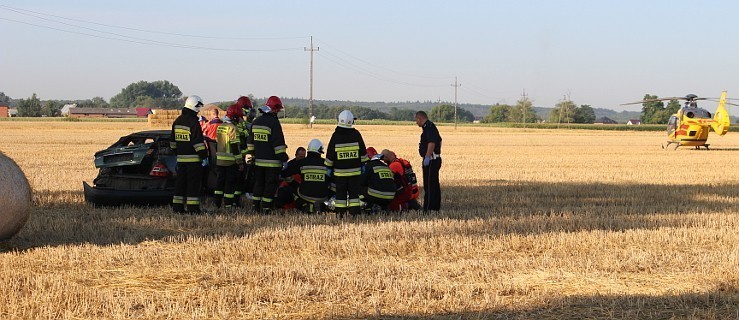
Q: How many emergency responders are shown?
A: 11